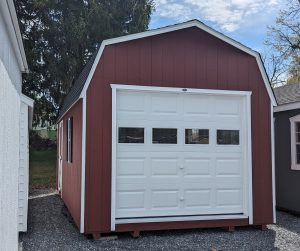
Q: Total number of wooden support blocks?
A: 4